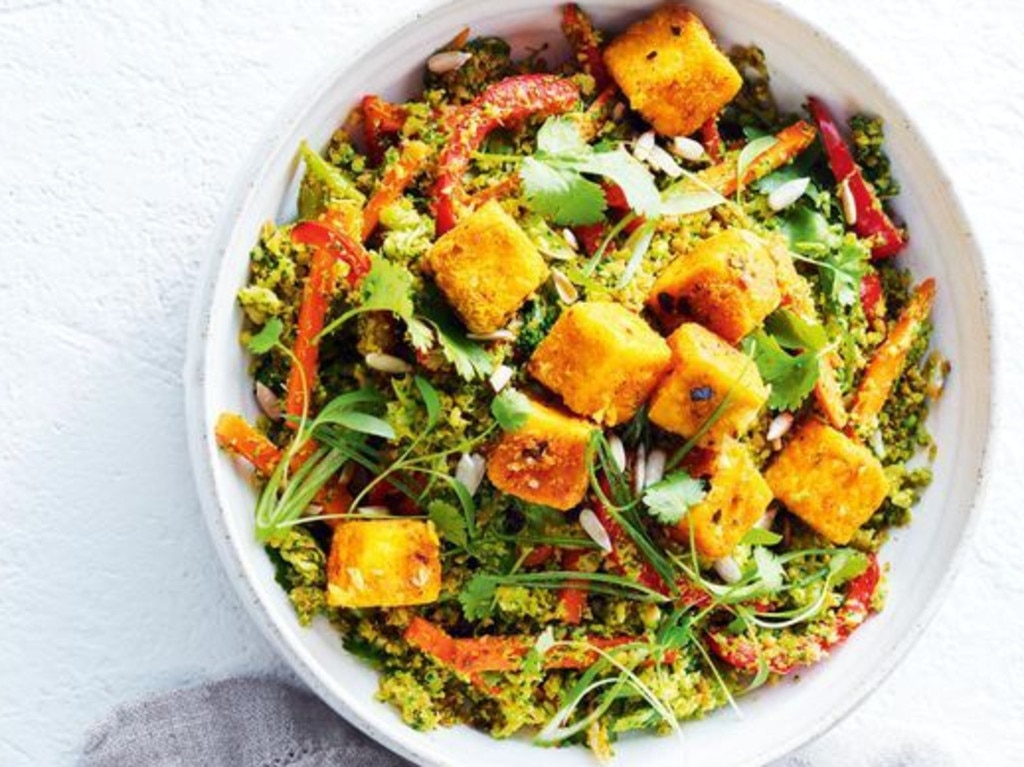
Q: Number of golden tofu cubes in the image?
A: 9